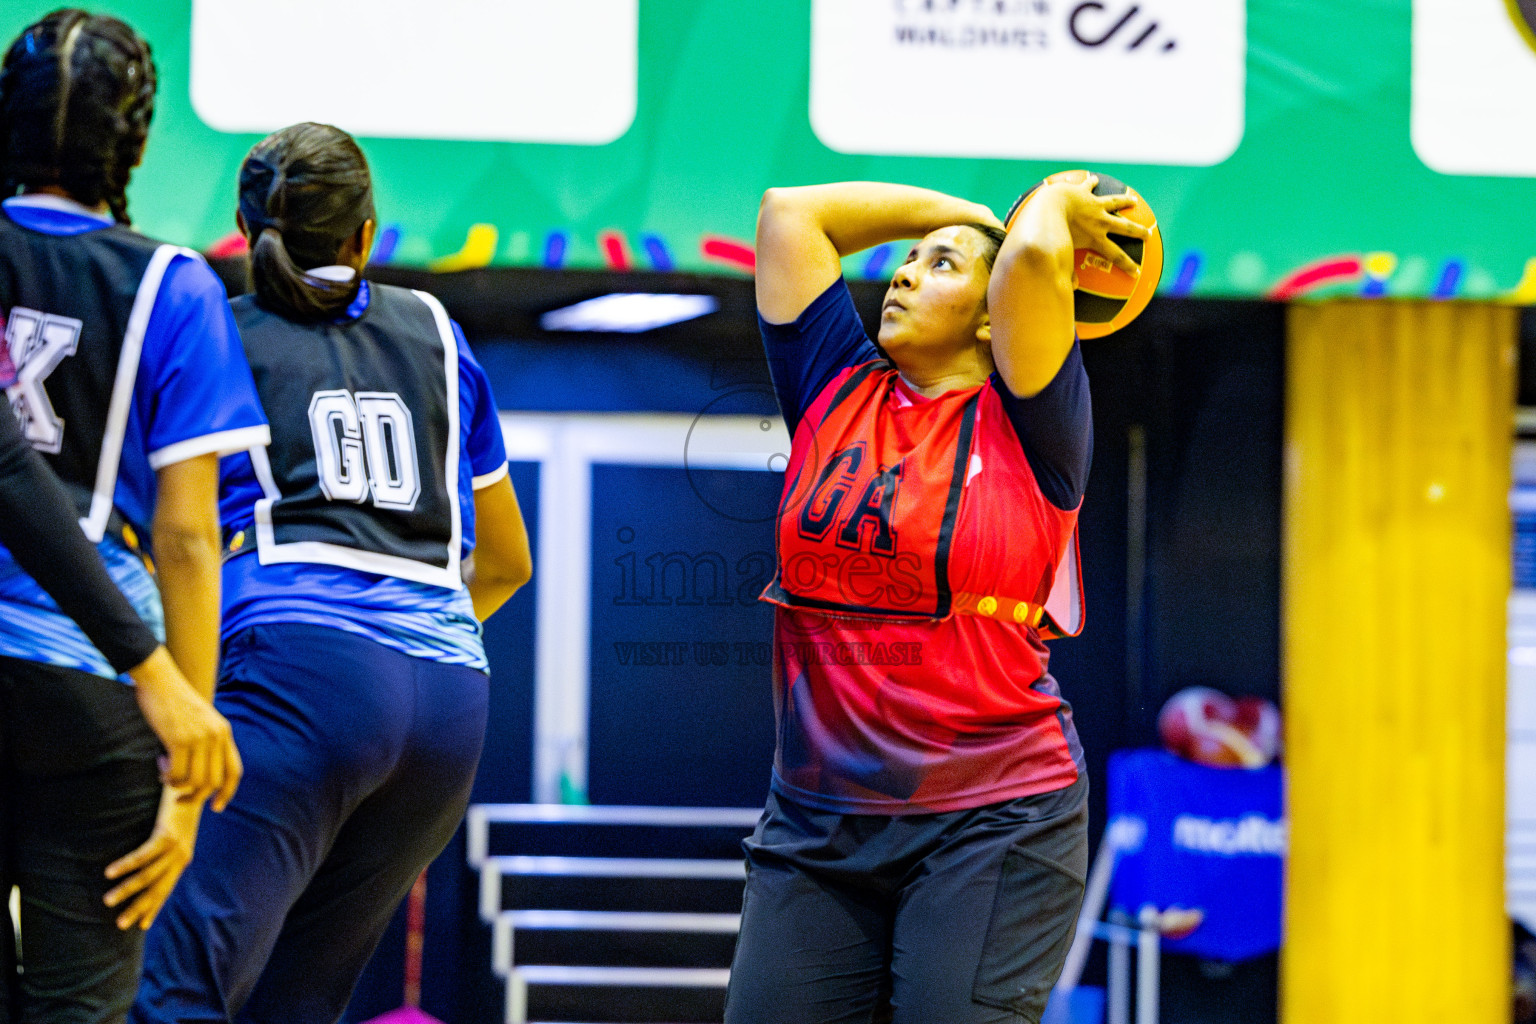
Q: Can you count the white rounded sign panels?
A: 3